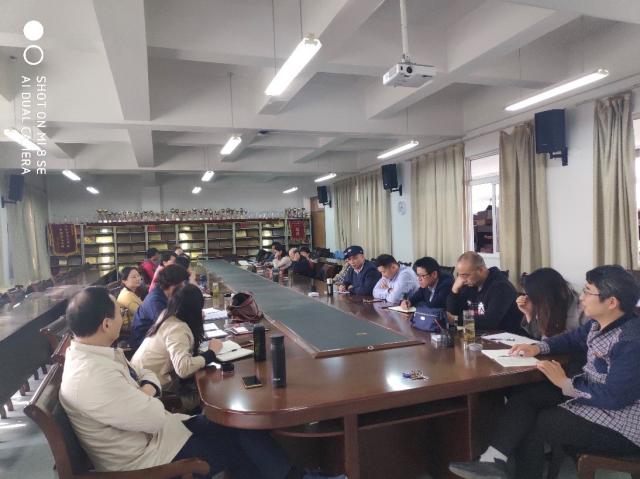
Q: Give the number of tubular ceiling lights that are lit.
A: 11